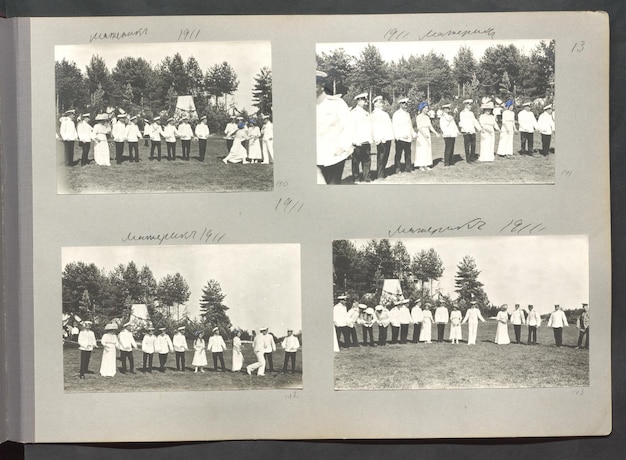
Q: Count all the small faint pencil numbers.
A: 4